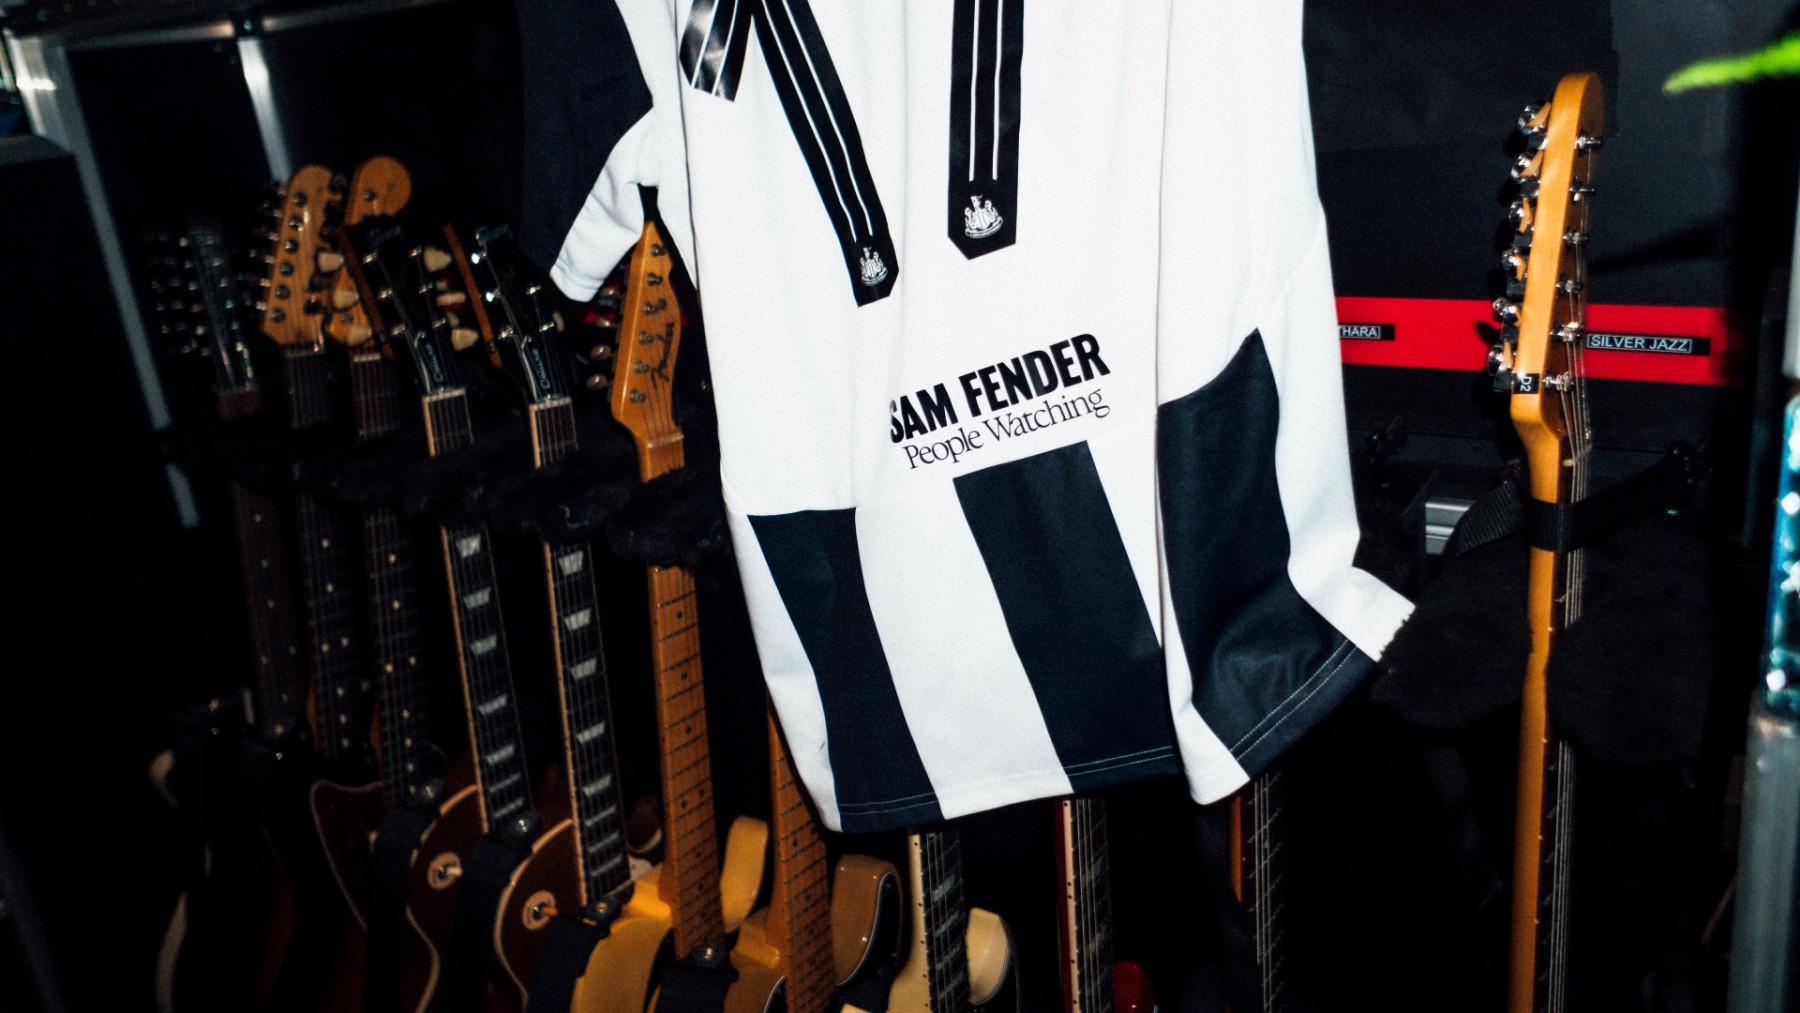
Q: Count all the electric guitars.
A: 11